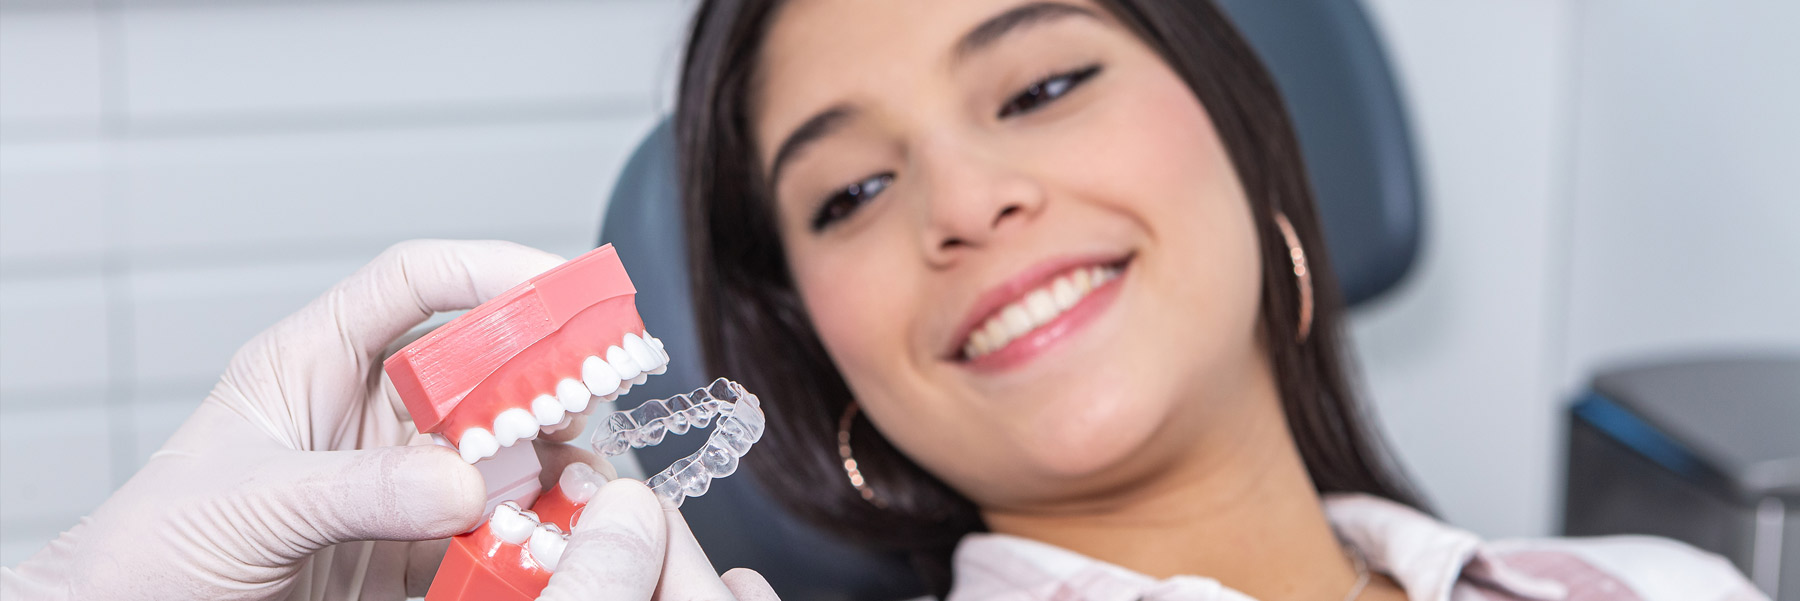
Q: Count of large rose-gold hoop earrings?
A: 2